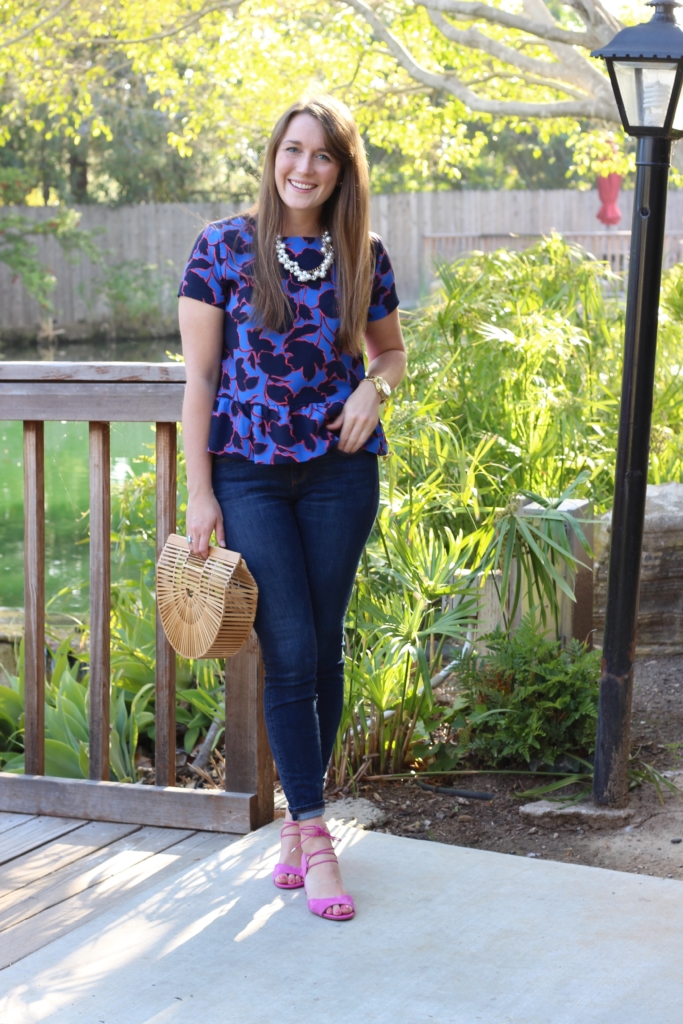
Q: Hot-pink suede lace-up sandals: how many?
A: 2